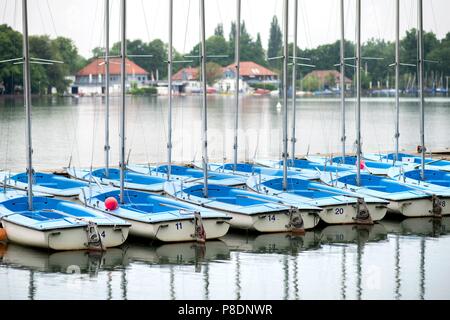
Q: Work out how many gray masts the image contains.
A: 12